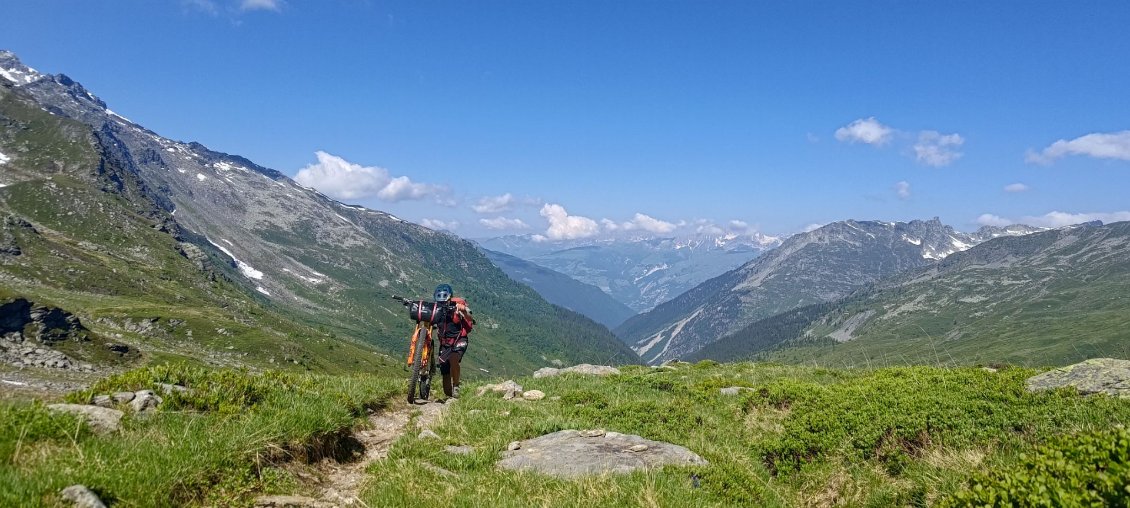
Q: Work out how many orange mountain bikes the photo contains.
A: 1